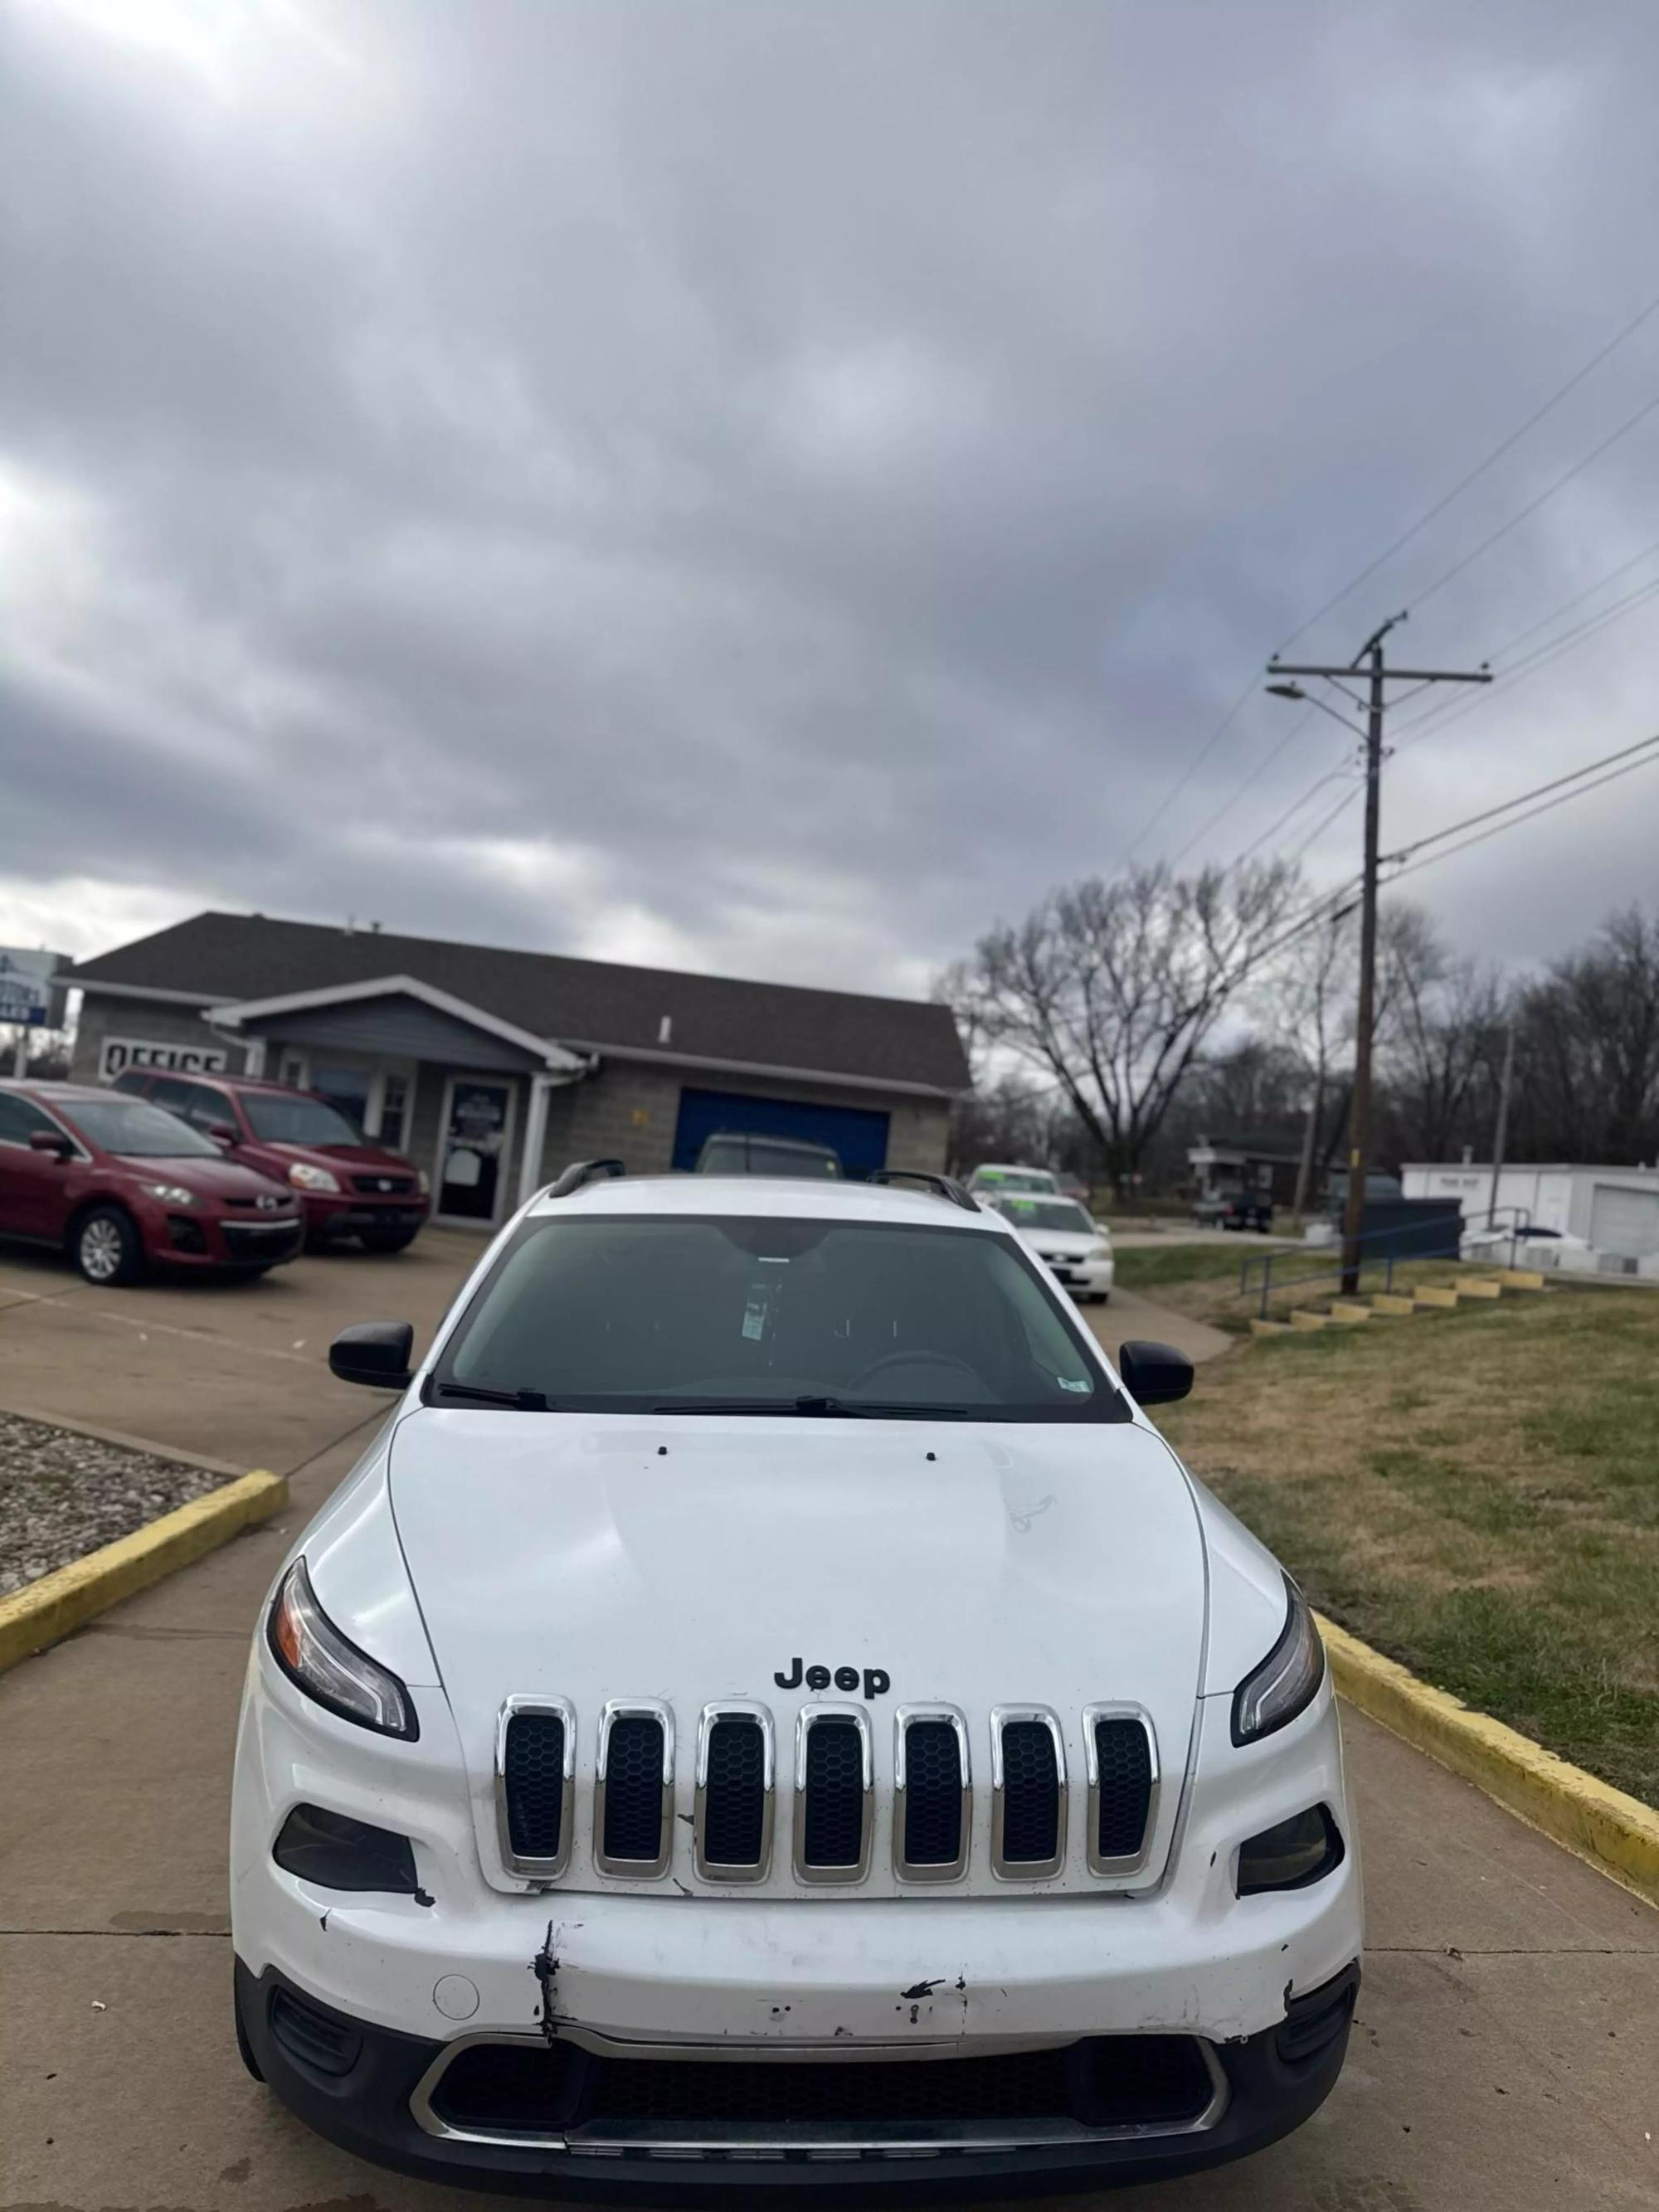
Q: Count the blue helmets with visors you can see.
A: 0